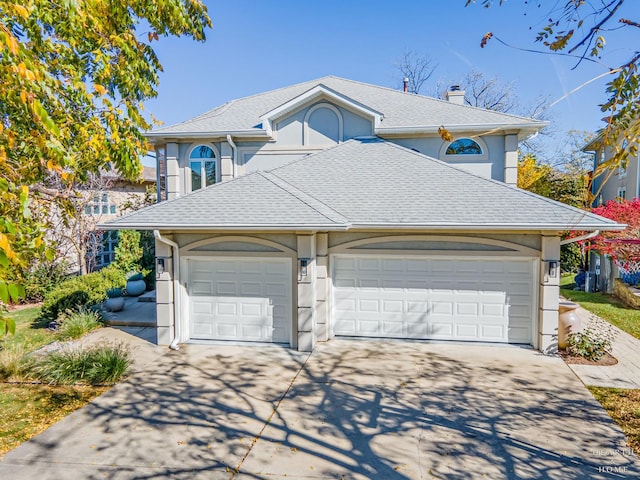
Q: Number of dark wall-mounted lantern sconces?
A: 3